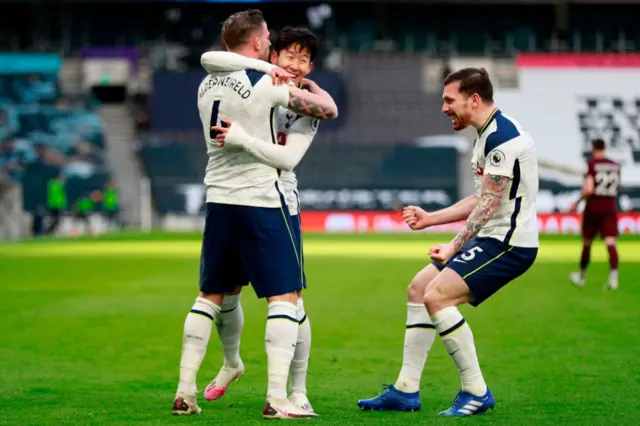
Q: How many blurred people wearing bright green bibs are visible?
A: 3